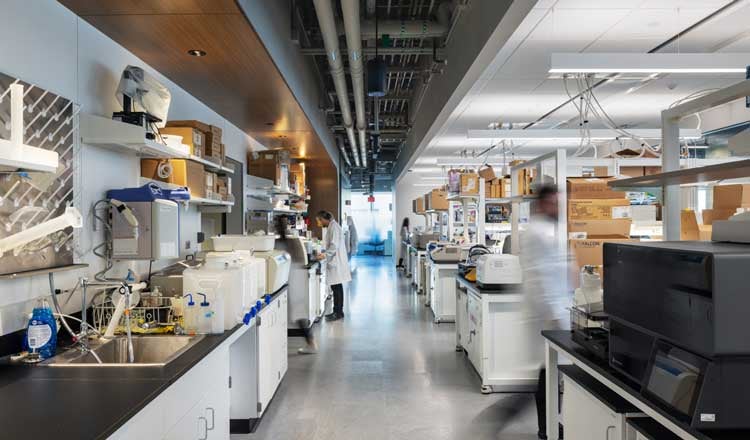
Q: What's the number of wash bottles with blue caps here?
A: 2